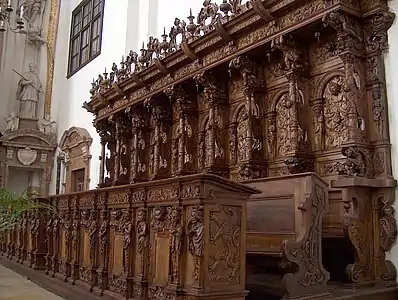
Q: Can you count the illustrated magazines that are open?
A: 0